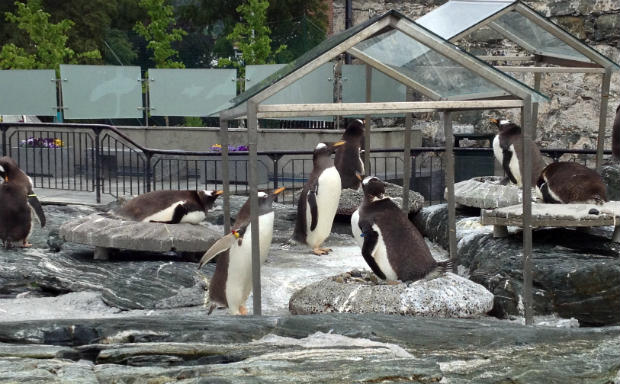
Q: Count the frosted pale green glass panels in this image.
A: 5